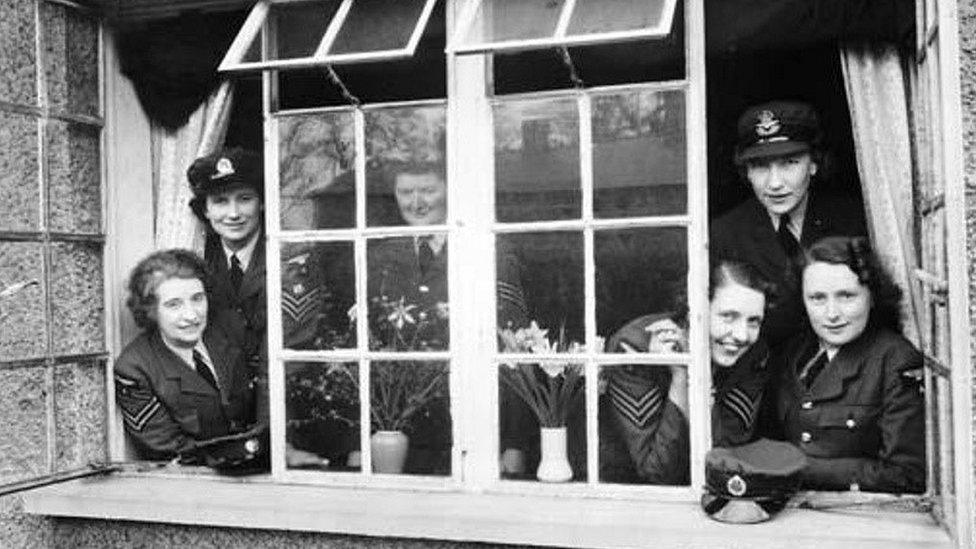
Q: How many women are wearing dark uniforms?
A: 6